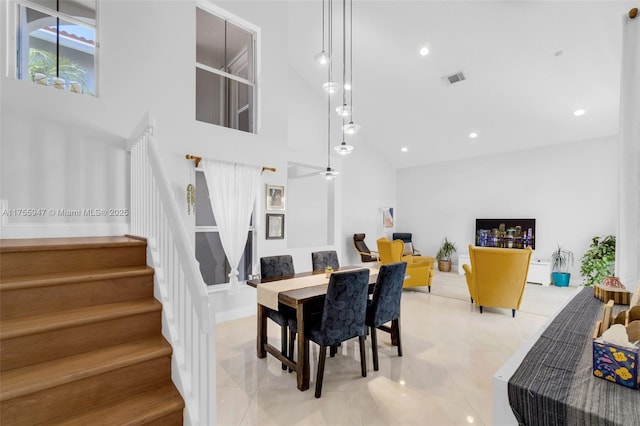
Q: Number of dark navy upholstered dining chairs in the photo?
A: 4